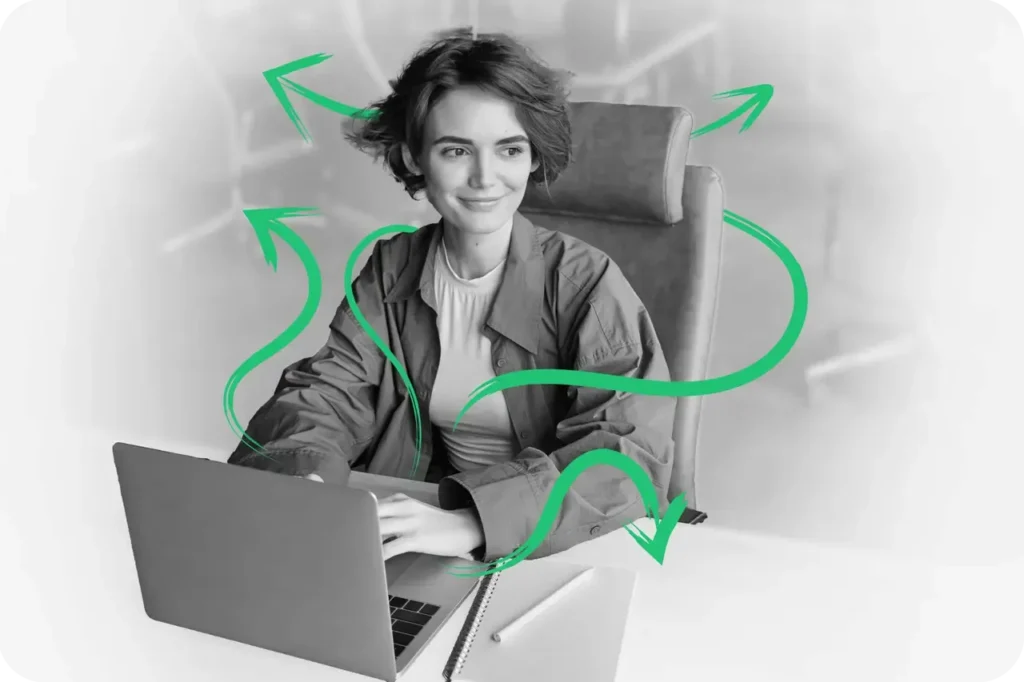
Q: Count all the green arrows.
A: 4